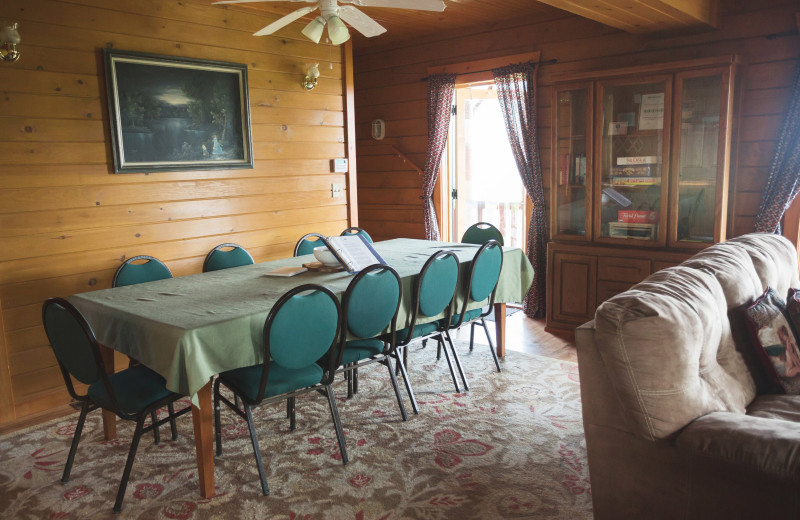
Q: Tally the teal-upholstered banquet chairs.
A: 10